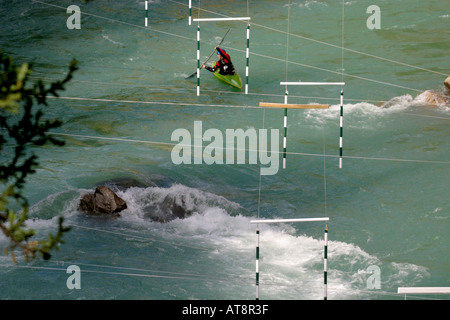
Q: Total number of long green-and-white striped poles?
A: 8